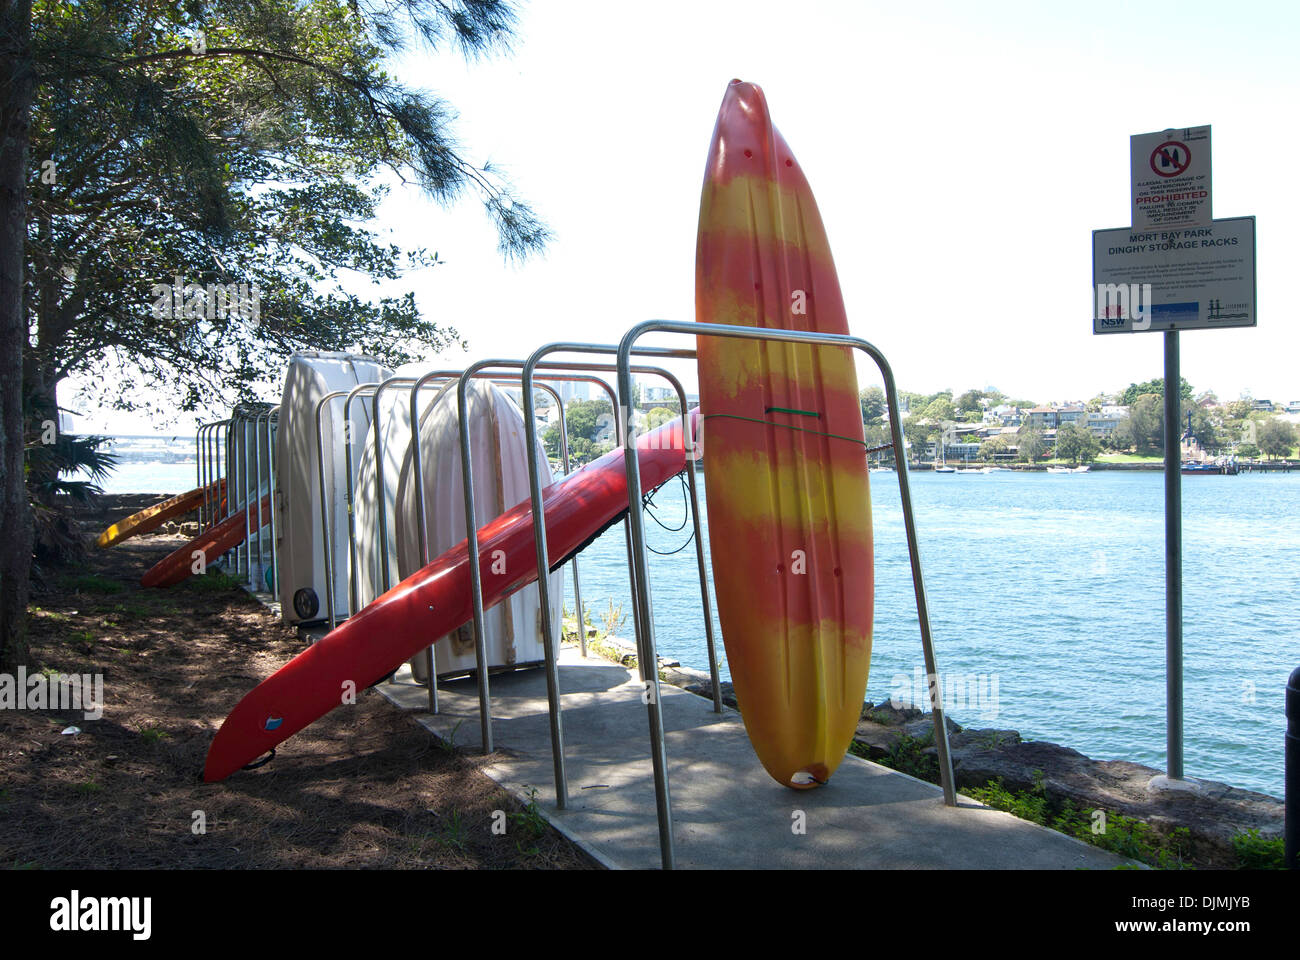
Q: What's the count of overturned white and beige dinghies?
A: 3